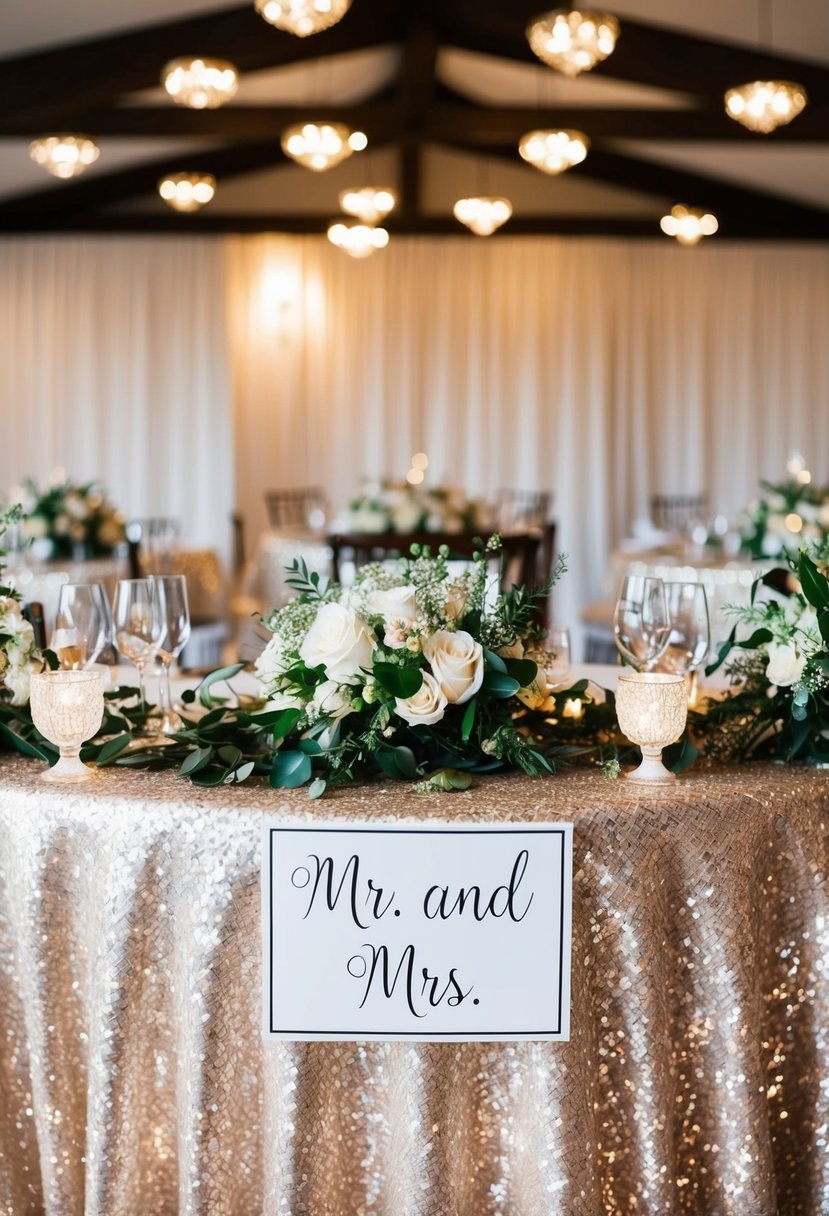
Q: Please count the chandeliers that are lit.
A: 12